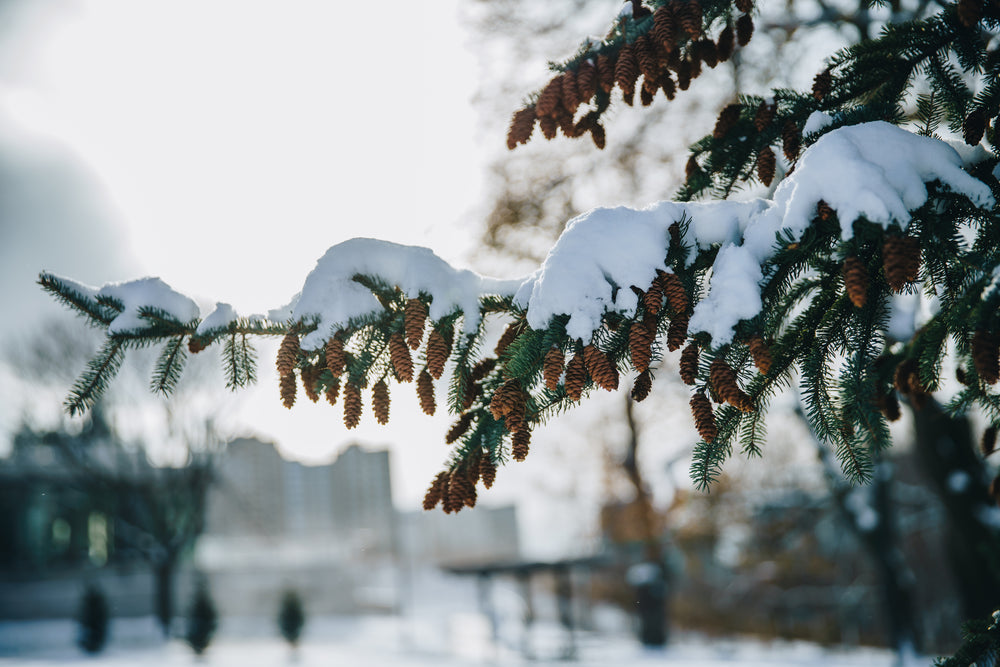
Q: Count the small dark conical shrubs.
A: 3